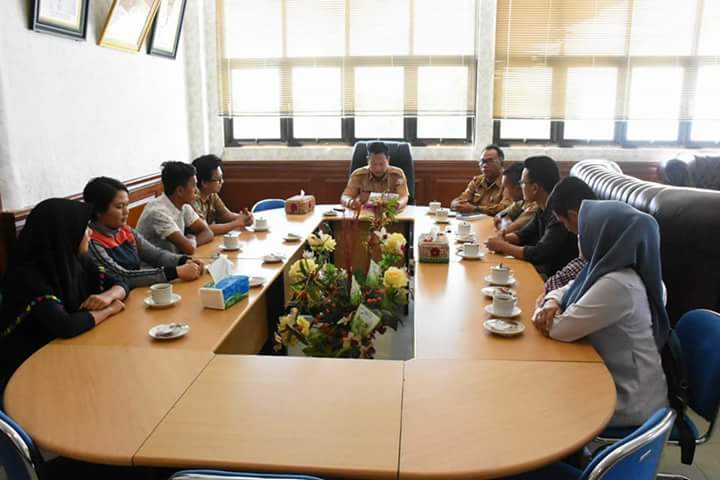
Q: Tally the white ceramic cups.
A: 9